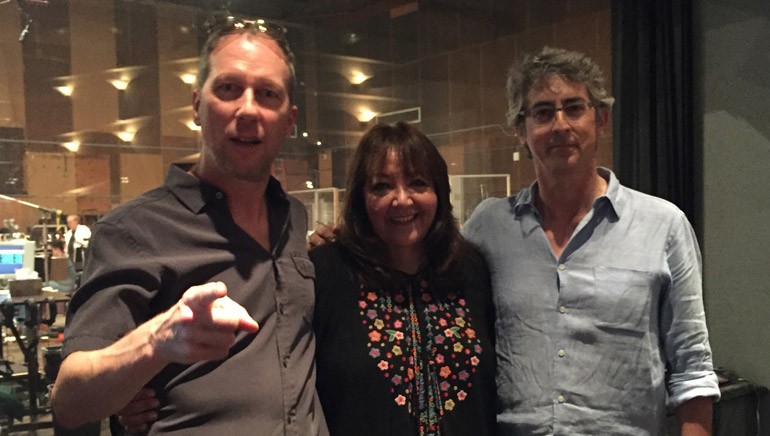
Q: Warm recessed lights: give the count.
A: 8